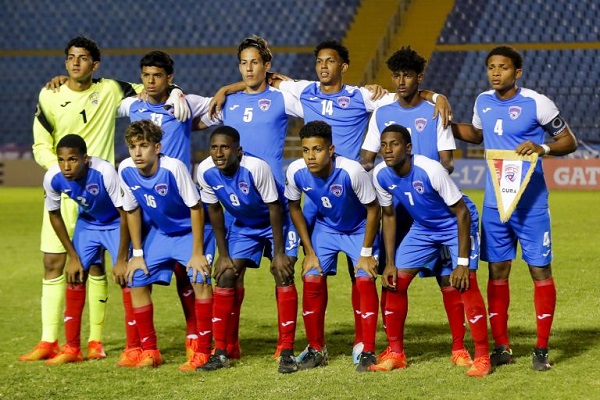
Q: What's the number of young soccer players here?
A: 11